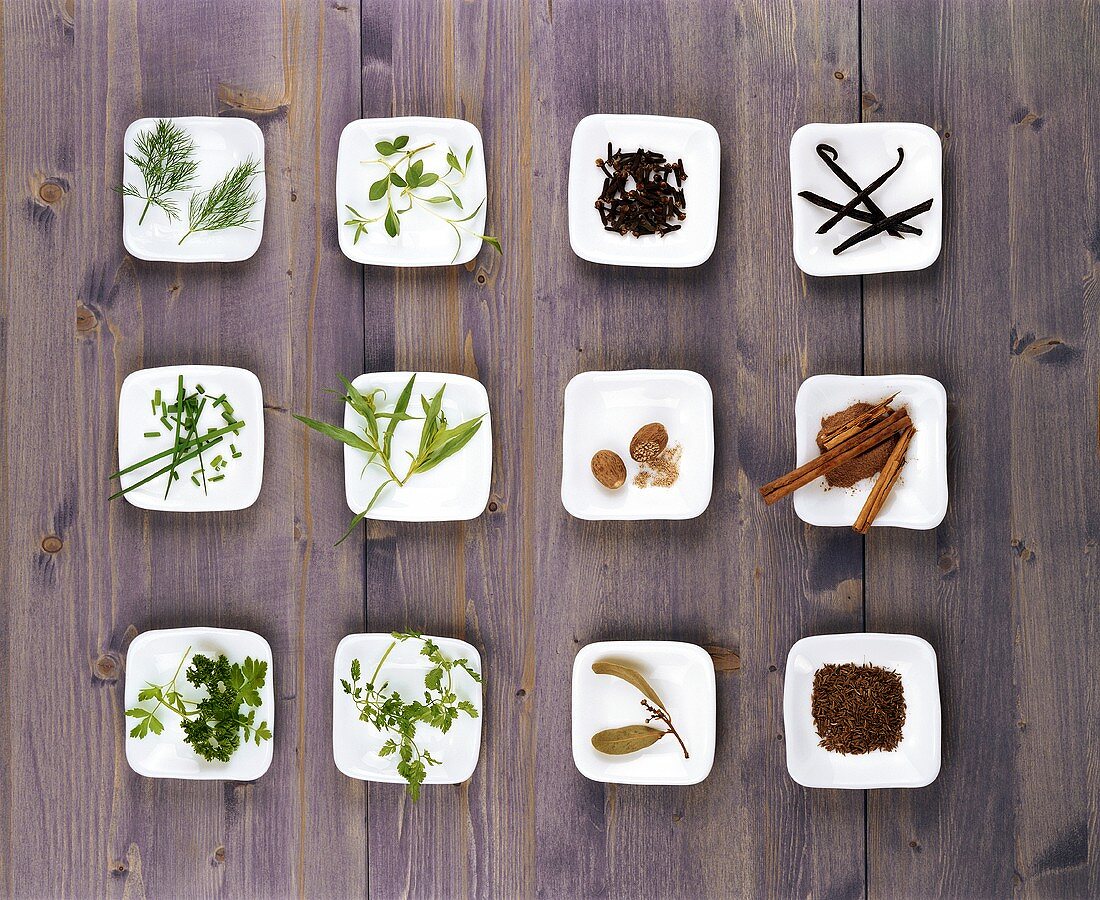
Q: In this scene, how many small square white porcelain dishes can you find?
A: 12